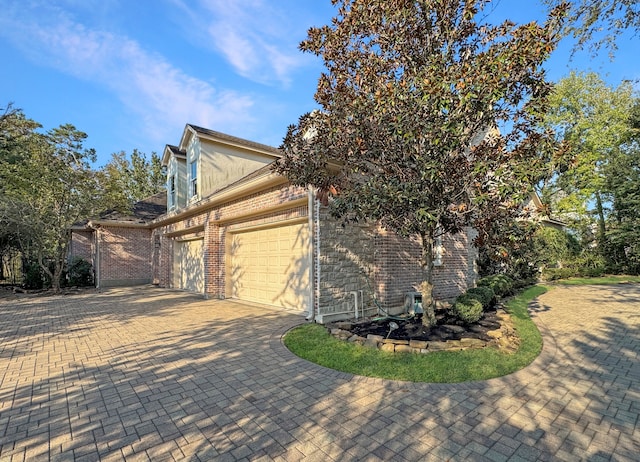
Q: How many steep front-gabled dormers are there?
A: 2